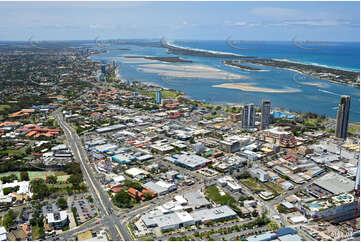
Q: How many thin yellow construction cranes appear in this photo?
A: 0